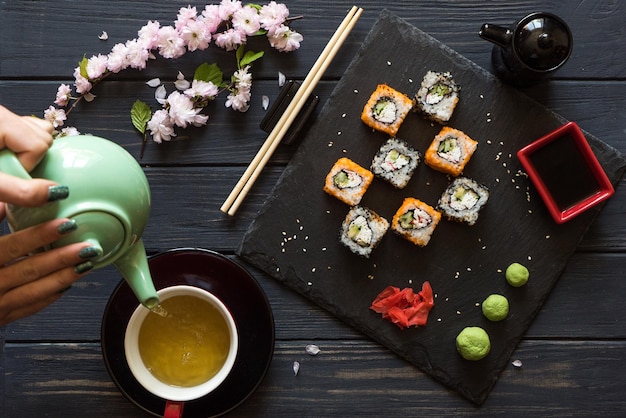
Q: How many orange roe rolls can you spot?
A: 4